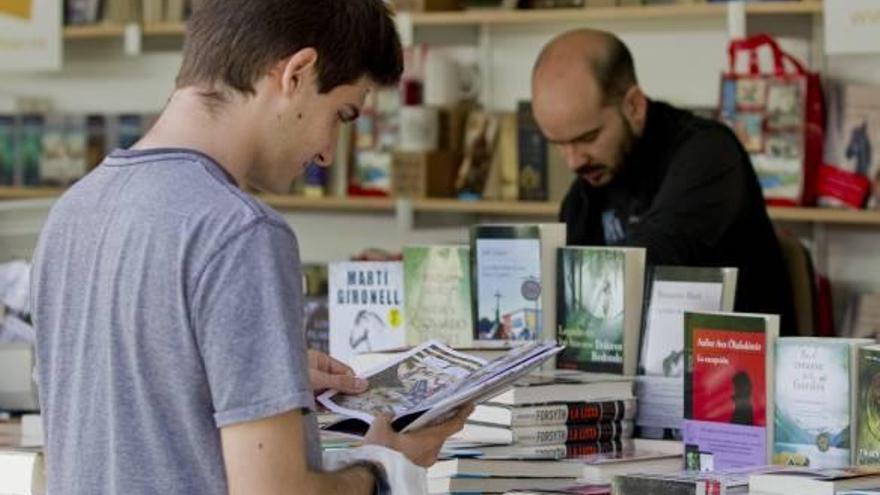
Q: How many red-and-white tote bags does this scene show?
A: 1